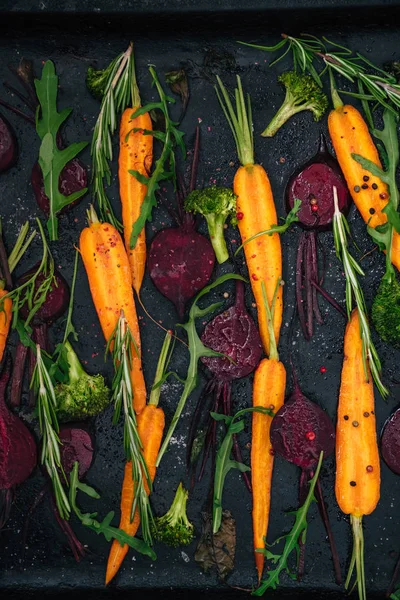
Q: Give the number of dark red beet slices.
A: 10